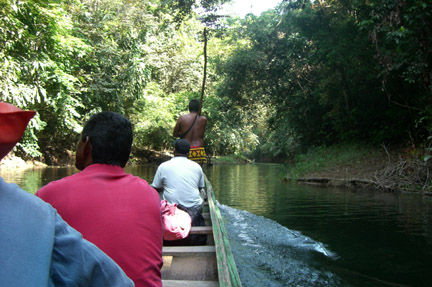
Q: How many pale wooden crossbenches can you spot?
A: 3